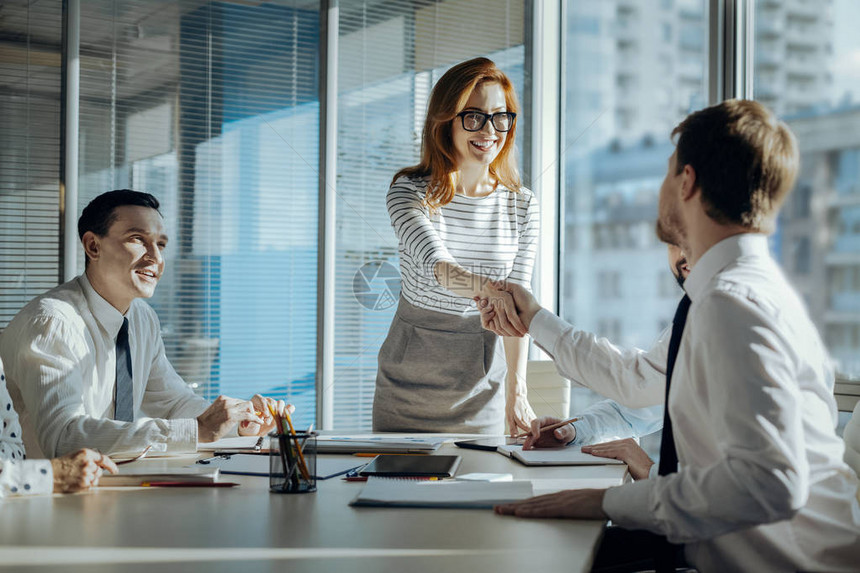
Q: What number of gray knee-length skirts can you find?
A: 1